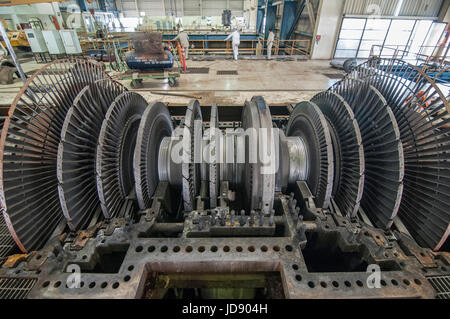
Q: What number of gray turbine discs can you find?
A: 11